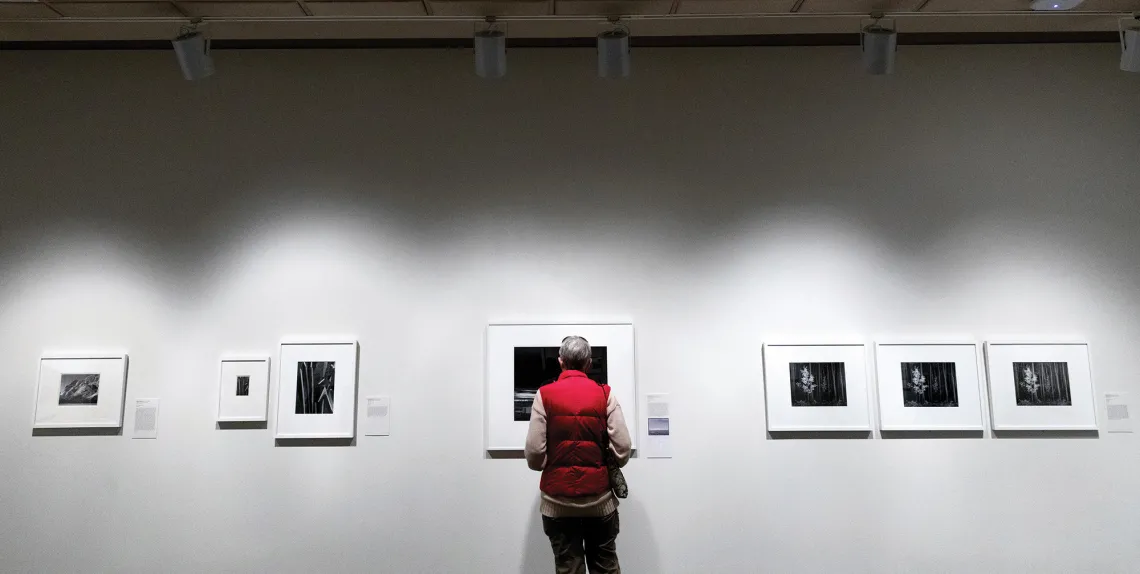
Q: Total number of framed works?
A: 7